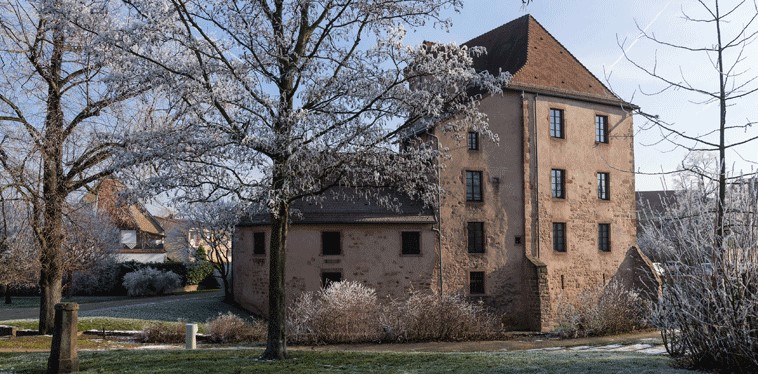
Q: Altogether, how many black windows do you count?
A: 14